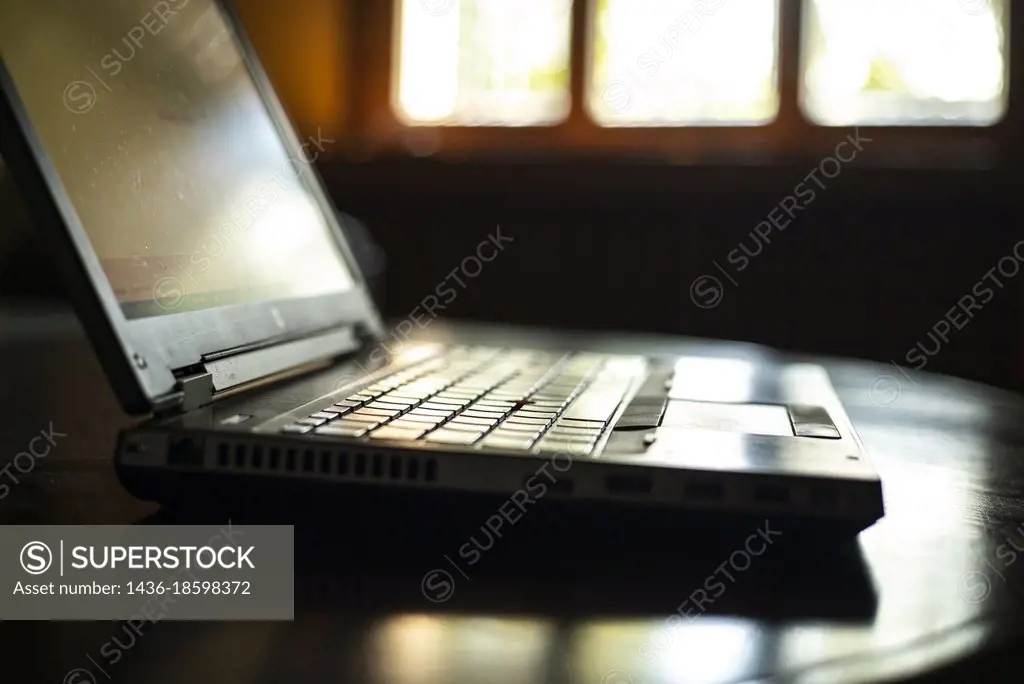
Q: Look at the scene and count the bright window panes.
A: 3